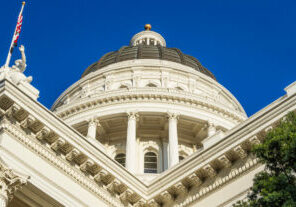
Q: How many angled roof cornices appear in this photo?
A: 2